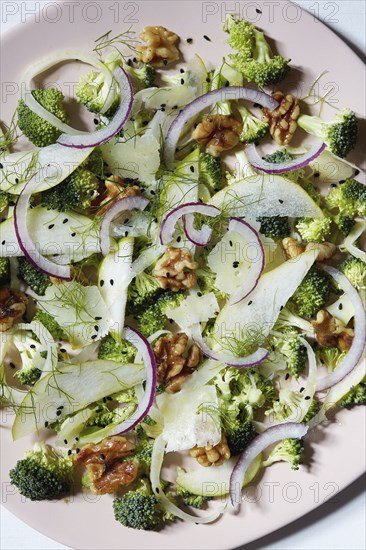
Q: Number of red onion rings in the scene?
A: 12